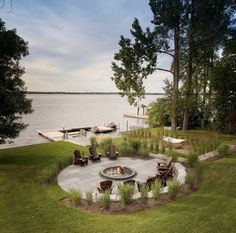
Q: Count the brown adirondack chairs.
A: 8